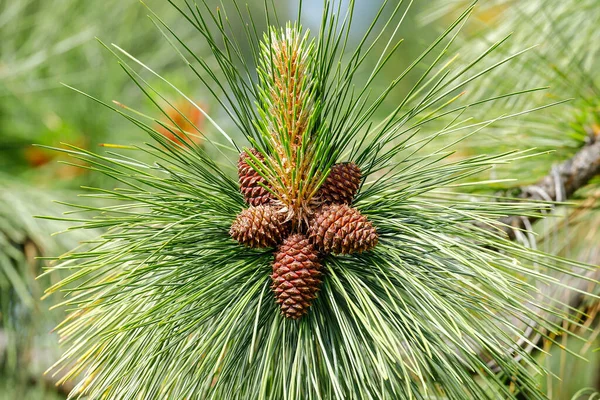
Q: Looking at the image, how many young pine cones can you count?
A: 5